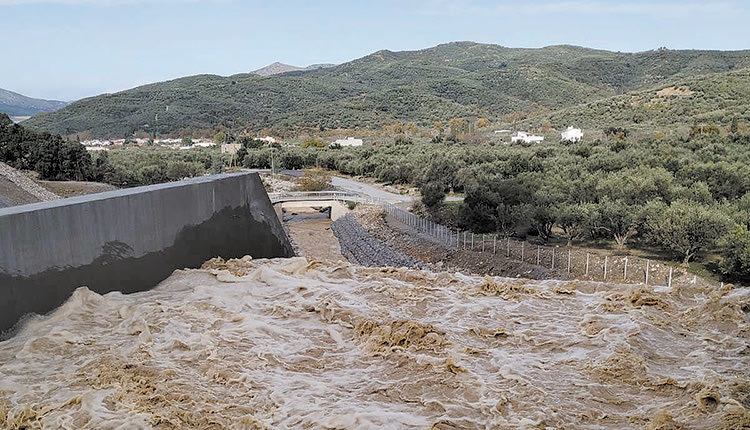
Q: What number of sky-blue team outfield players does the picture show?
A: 0